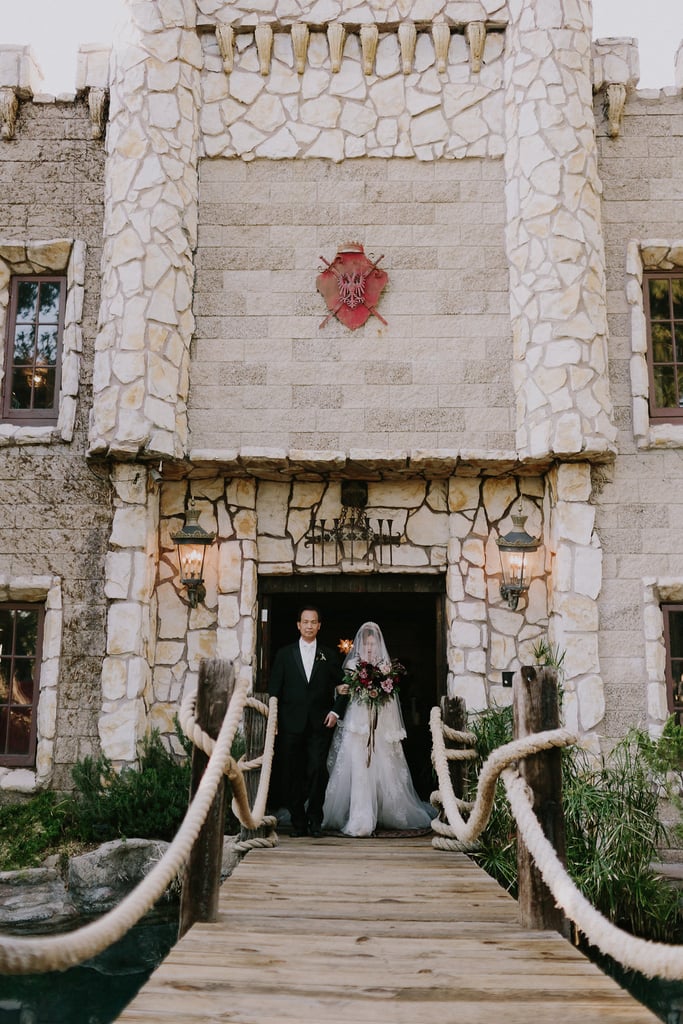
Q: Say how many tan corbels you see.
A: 11